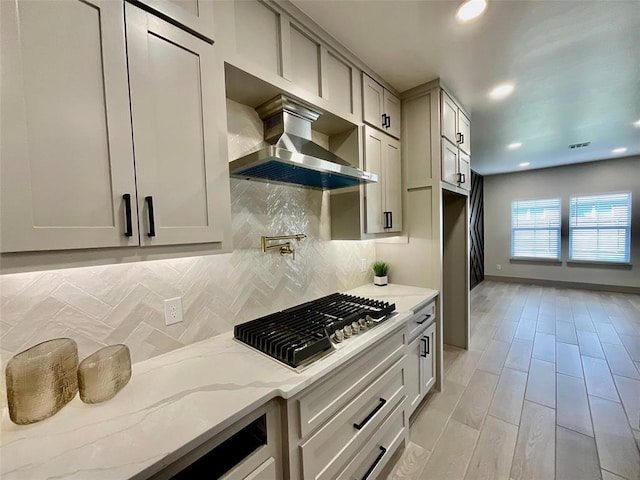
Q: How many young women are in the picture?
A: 0